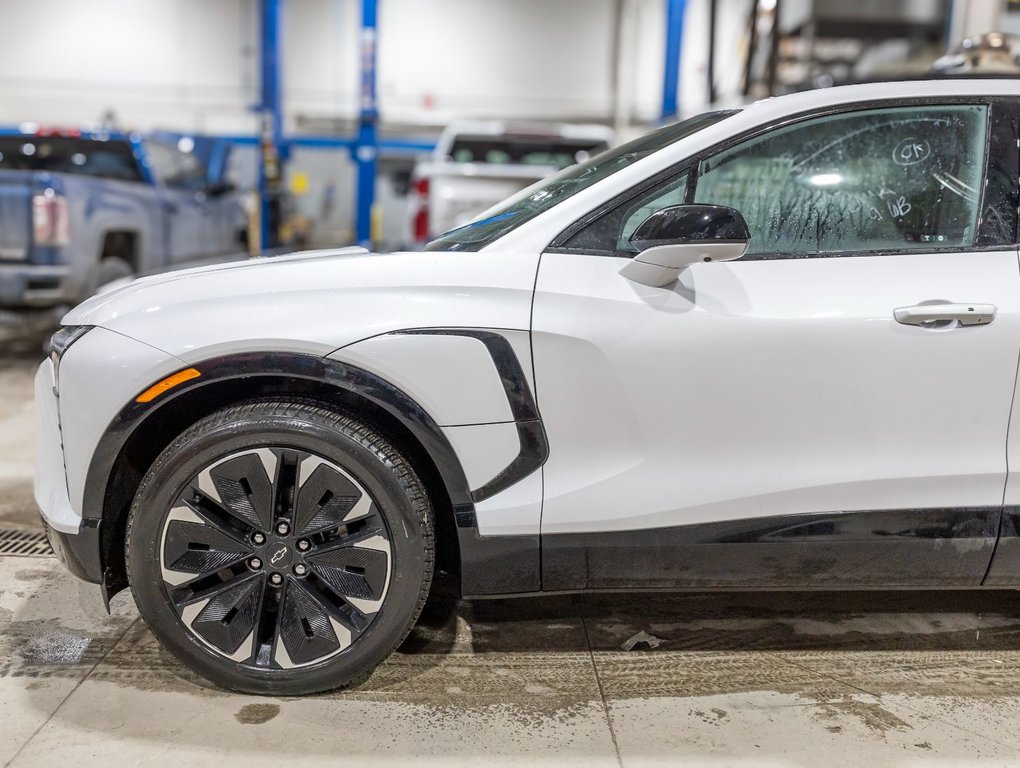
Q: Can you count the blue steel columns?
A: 3